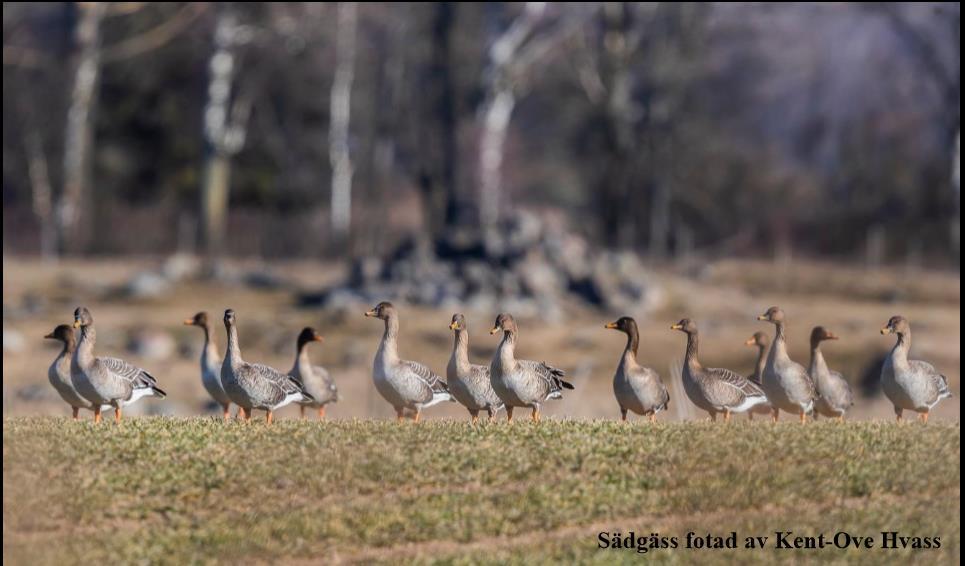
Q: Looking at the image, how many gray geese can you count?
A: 14